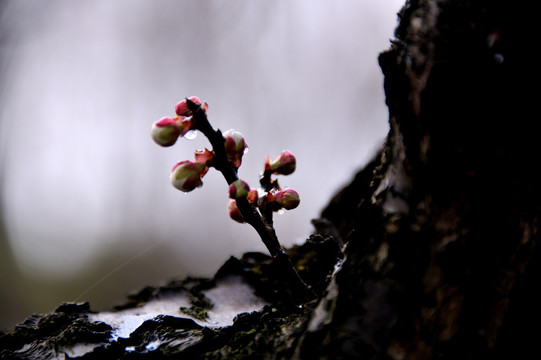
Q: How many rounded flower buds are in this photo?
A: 8